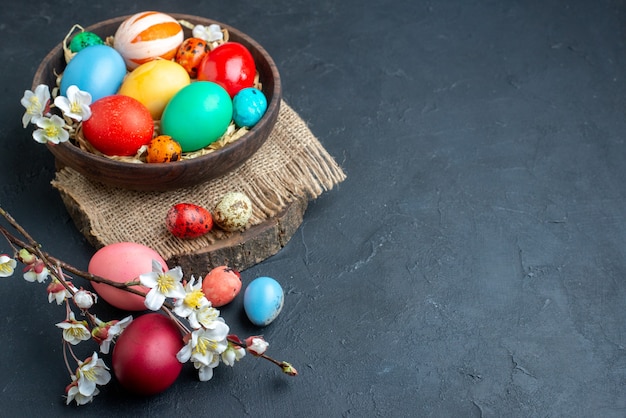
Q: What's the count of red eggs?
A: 4